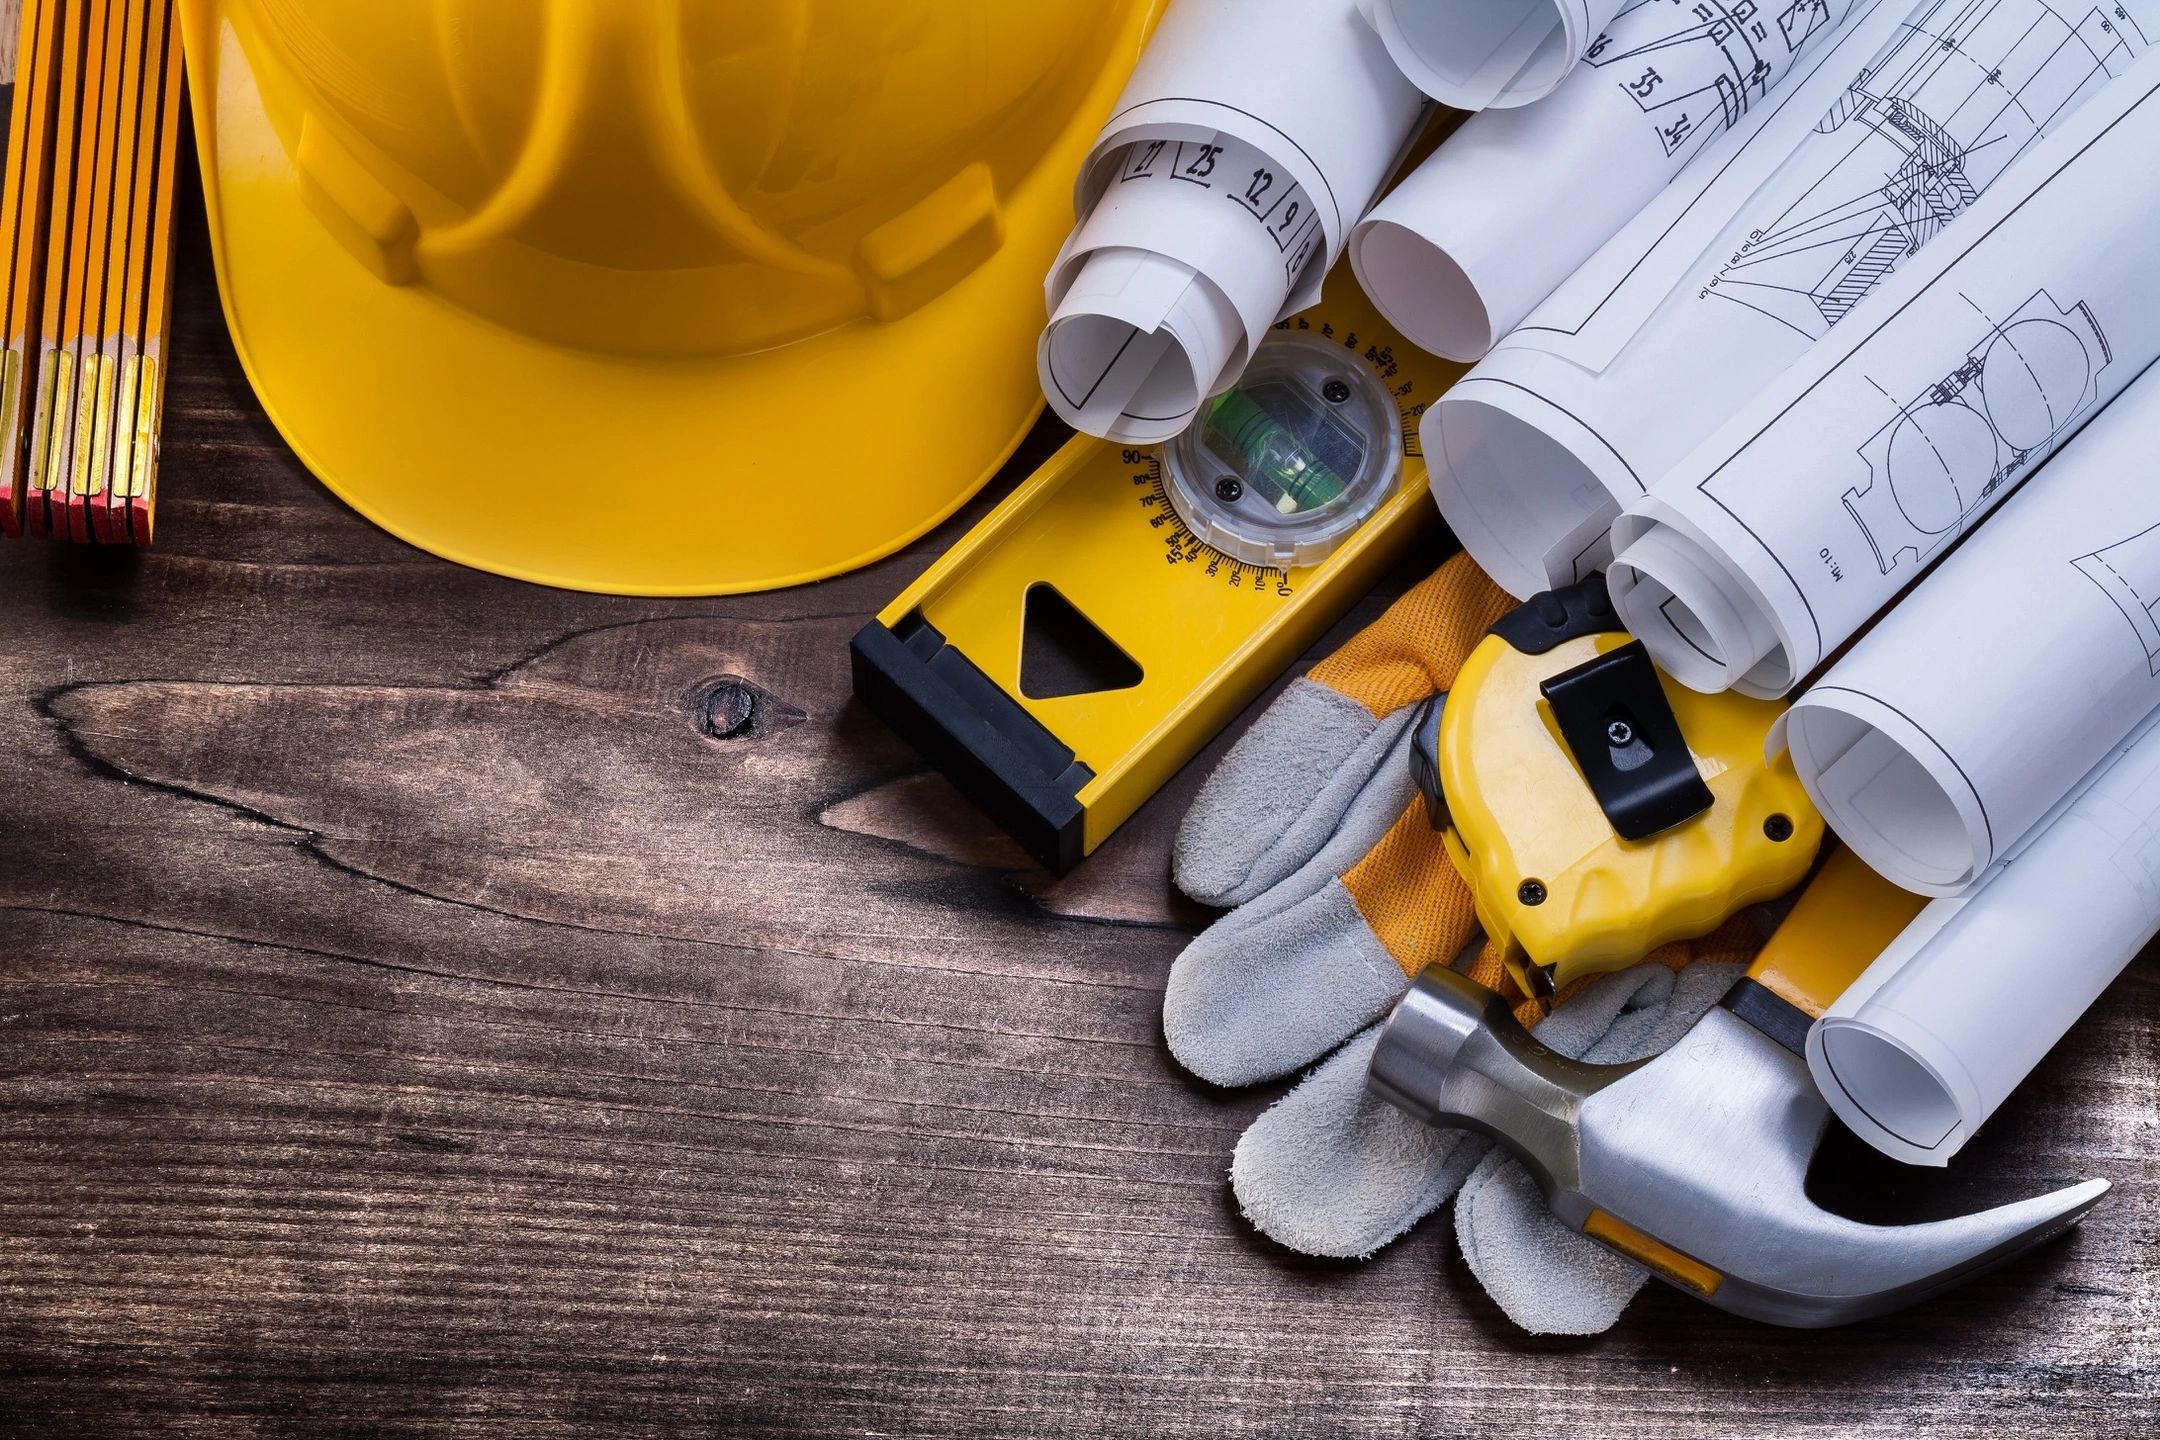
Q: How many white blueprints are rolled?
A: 7